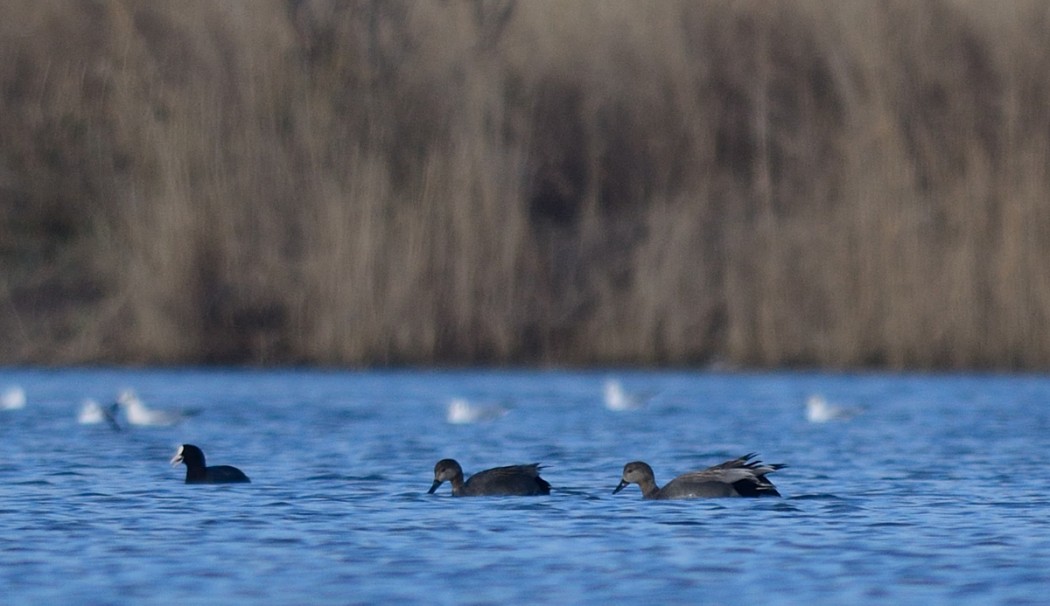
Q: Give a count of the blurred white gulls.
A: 6